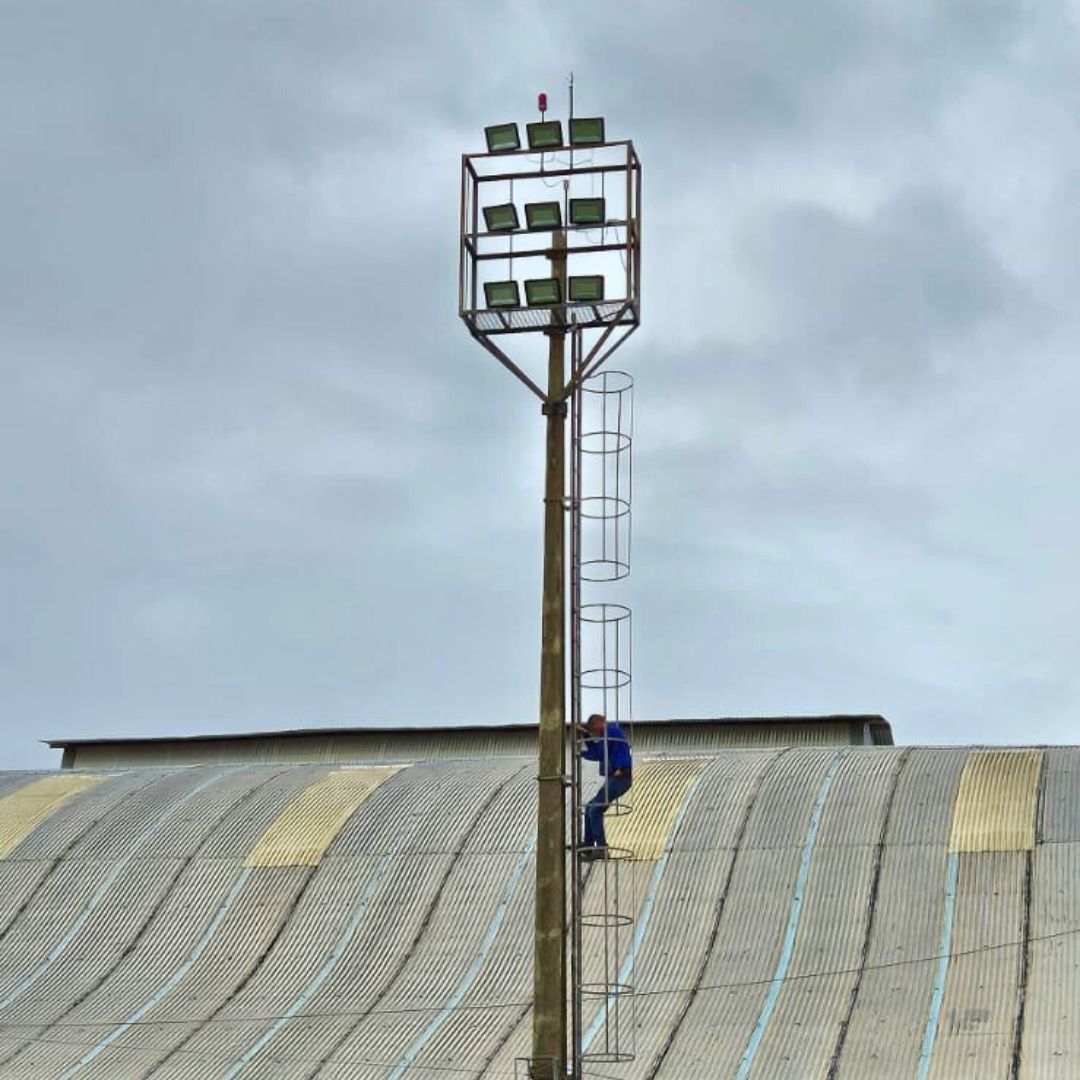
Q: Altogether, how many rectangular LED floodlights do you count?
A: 9